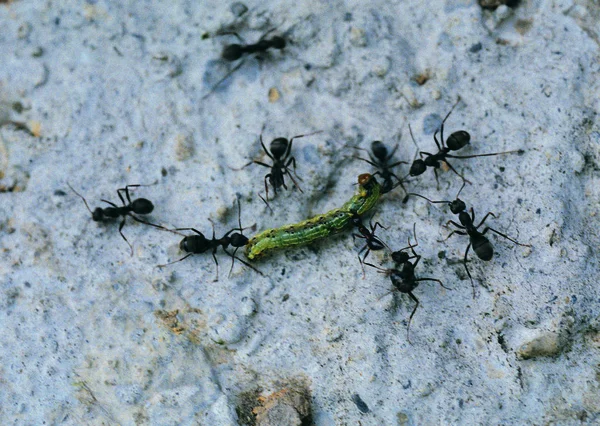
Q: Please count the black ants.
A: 9